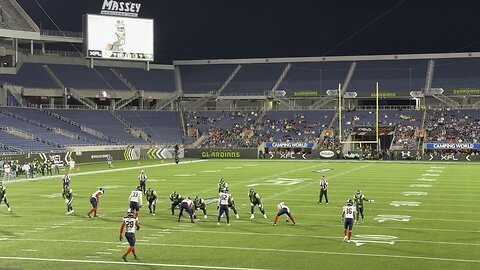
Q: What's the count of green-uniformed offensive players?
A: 9